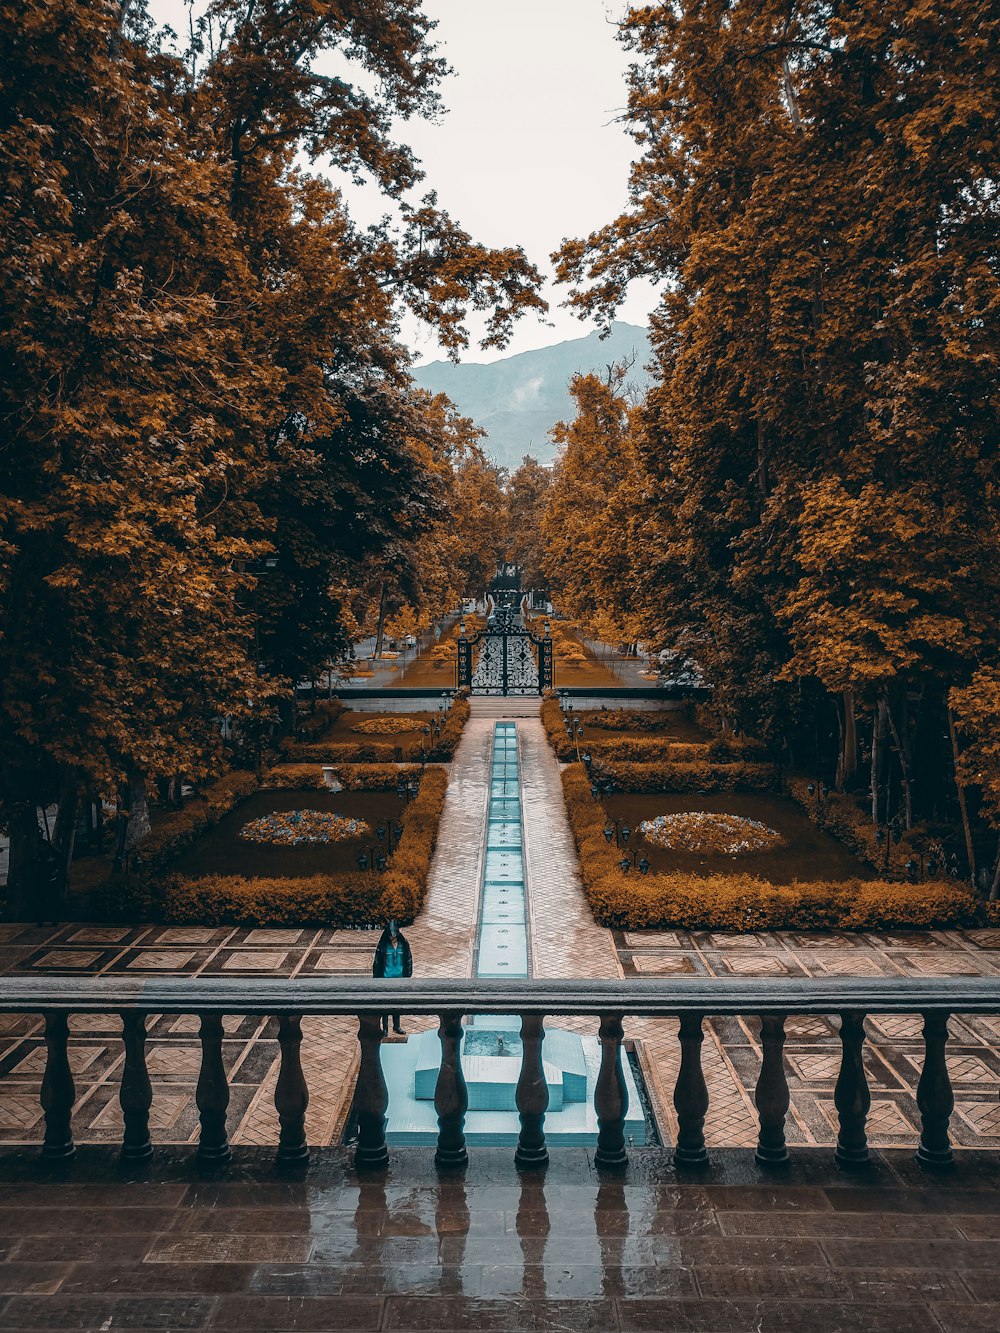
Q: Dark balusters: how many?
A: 12